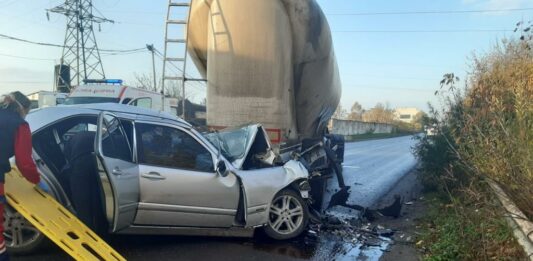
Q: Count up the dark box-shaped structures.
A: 1